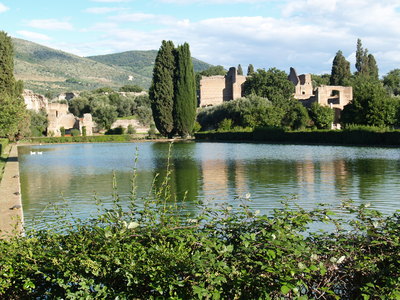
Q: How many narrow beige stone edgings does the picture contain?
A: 1